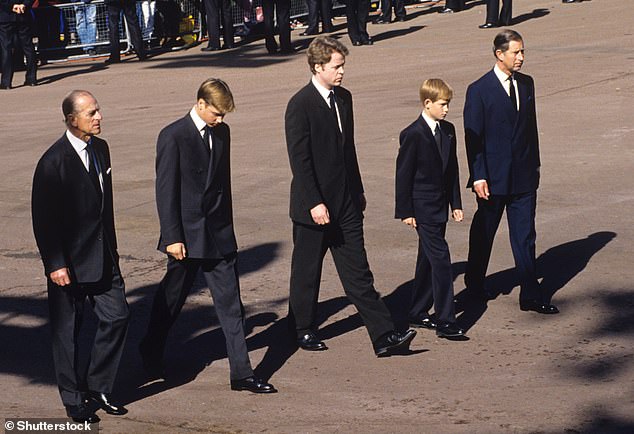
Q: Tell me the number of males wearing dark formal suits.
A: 5